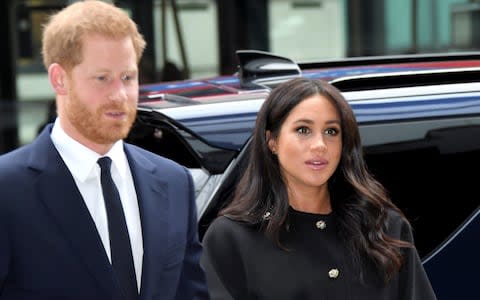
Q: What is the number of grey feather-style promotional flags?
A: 0